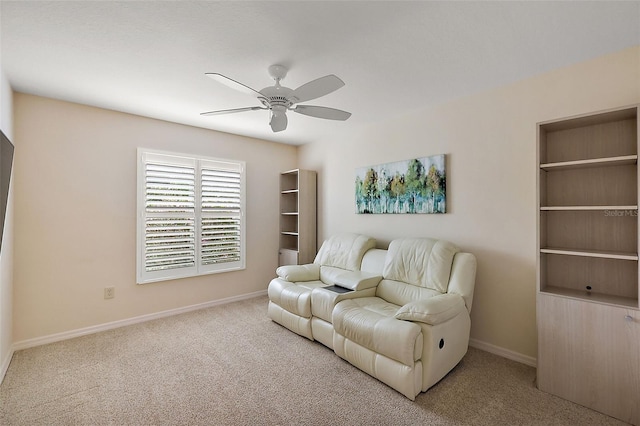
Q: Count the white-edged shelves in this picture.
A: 6